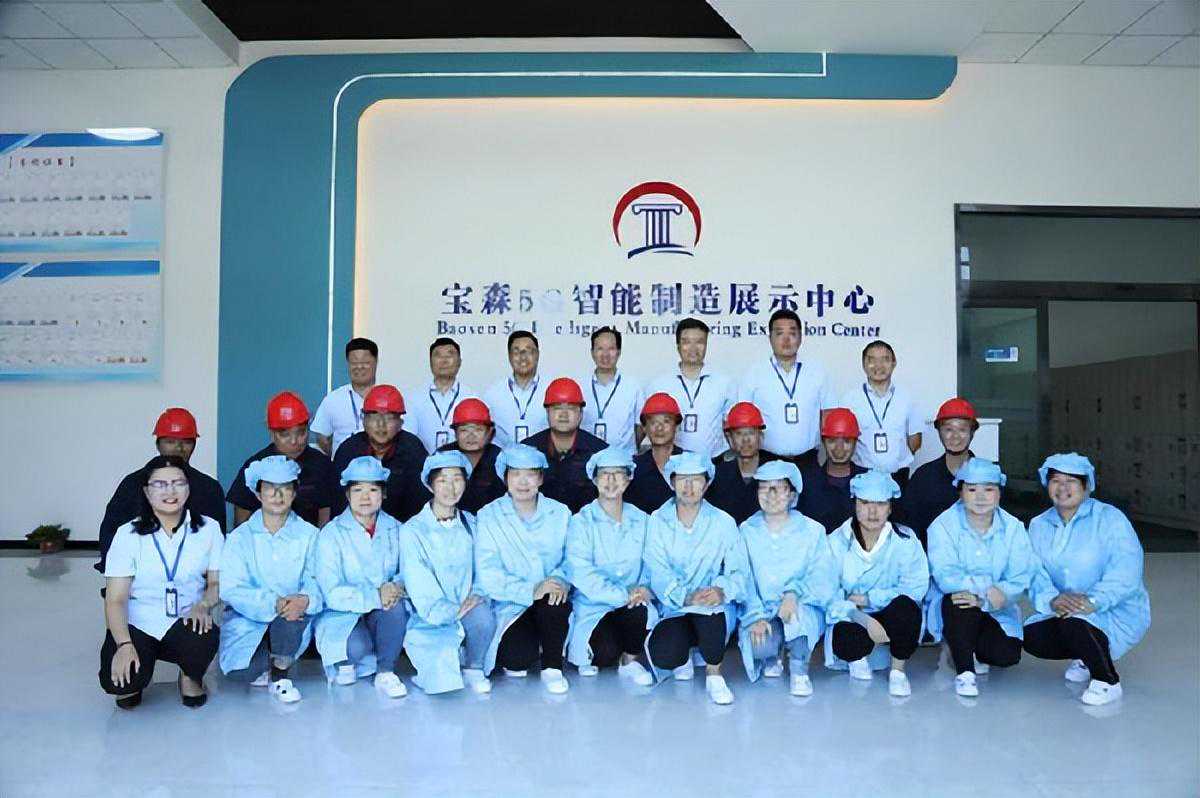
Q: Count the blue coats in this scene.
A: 10